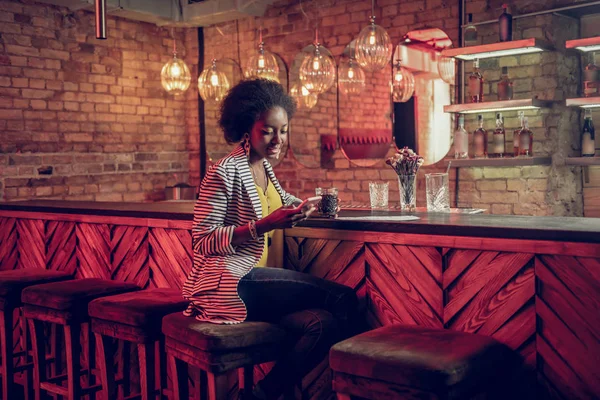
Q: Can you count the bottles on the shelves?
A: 11